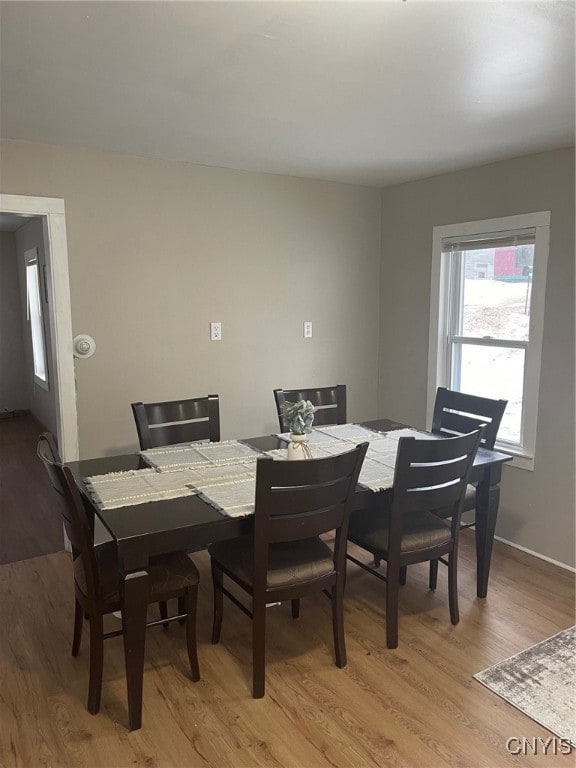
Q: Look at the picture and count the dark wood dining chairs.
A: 6